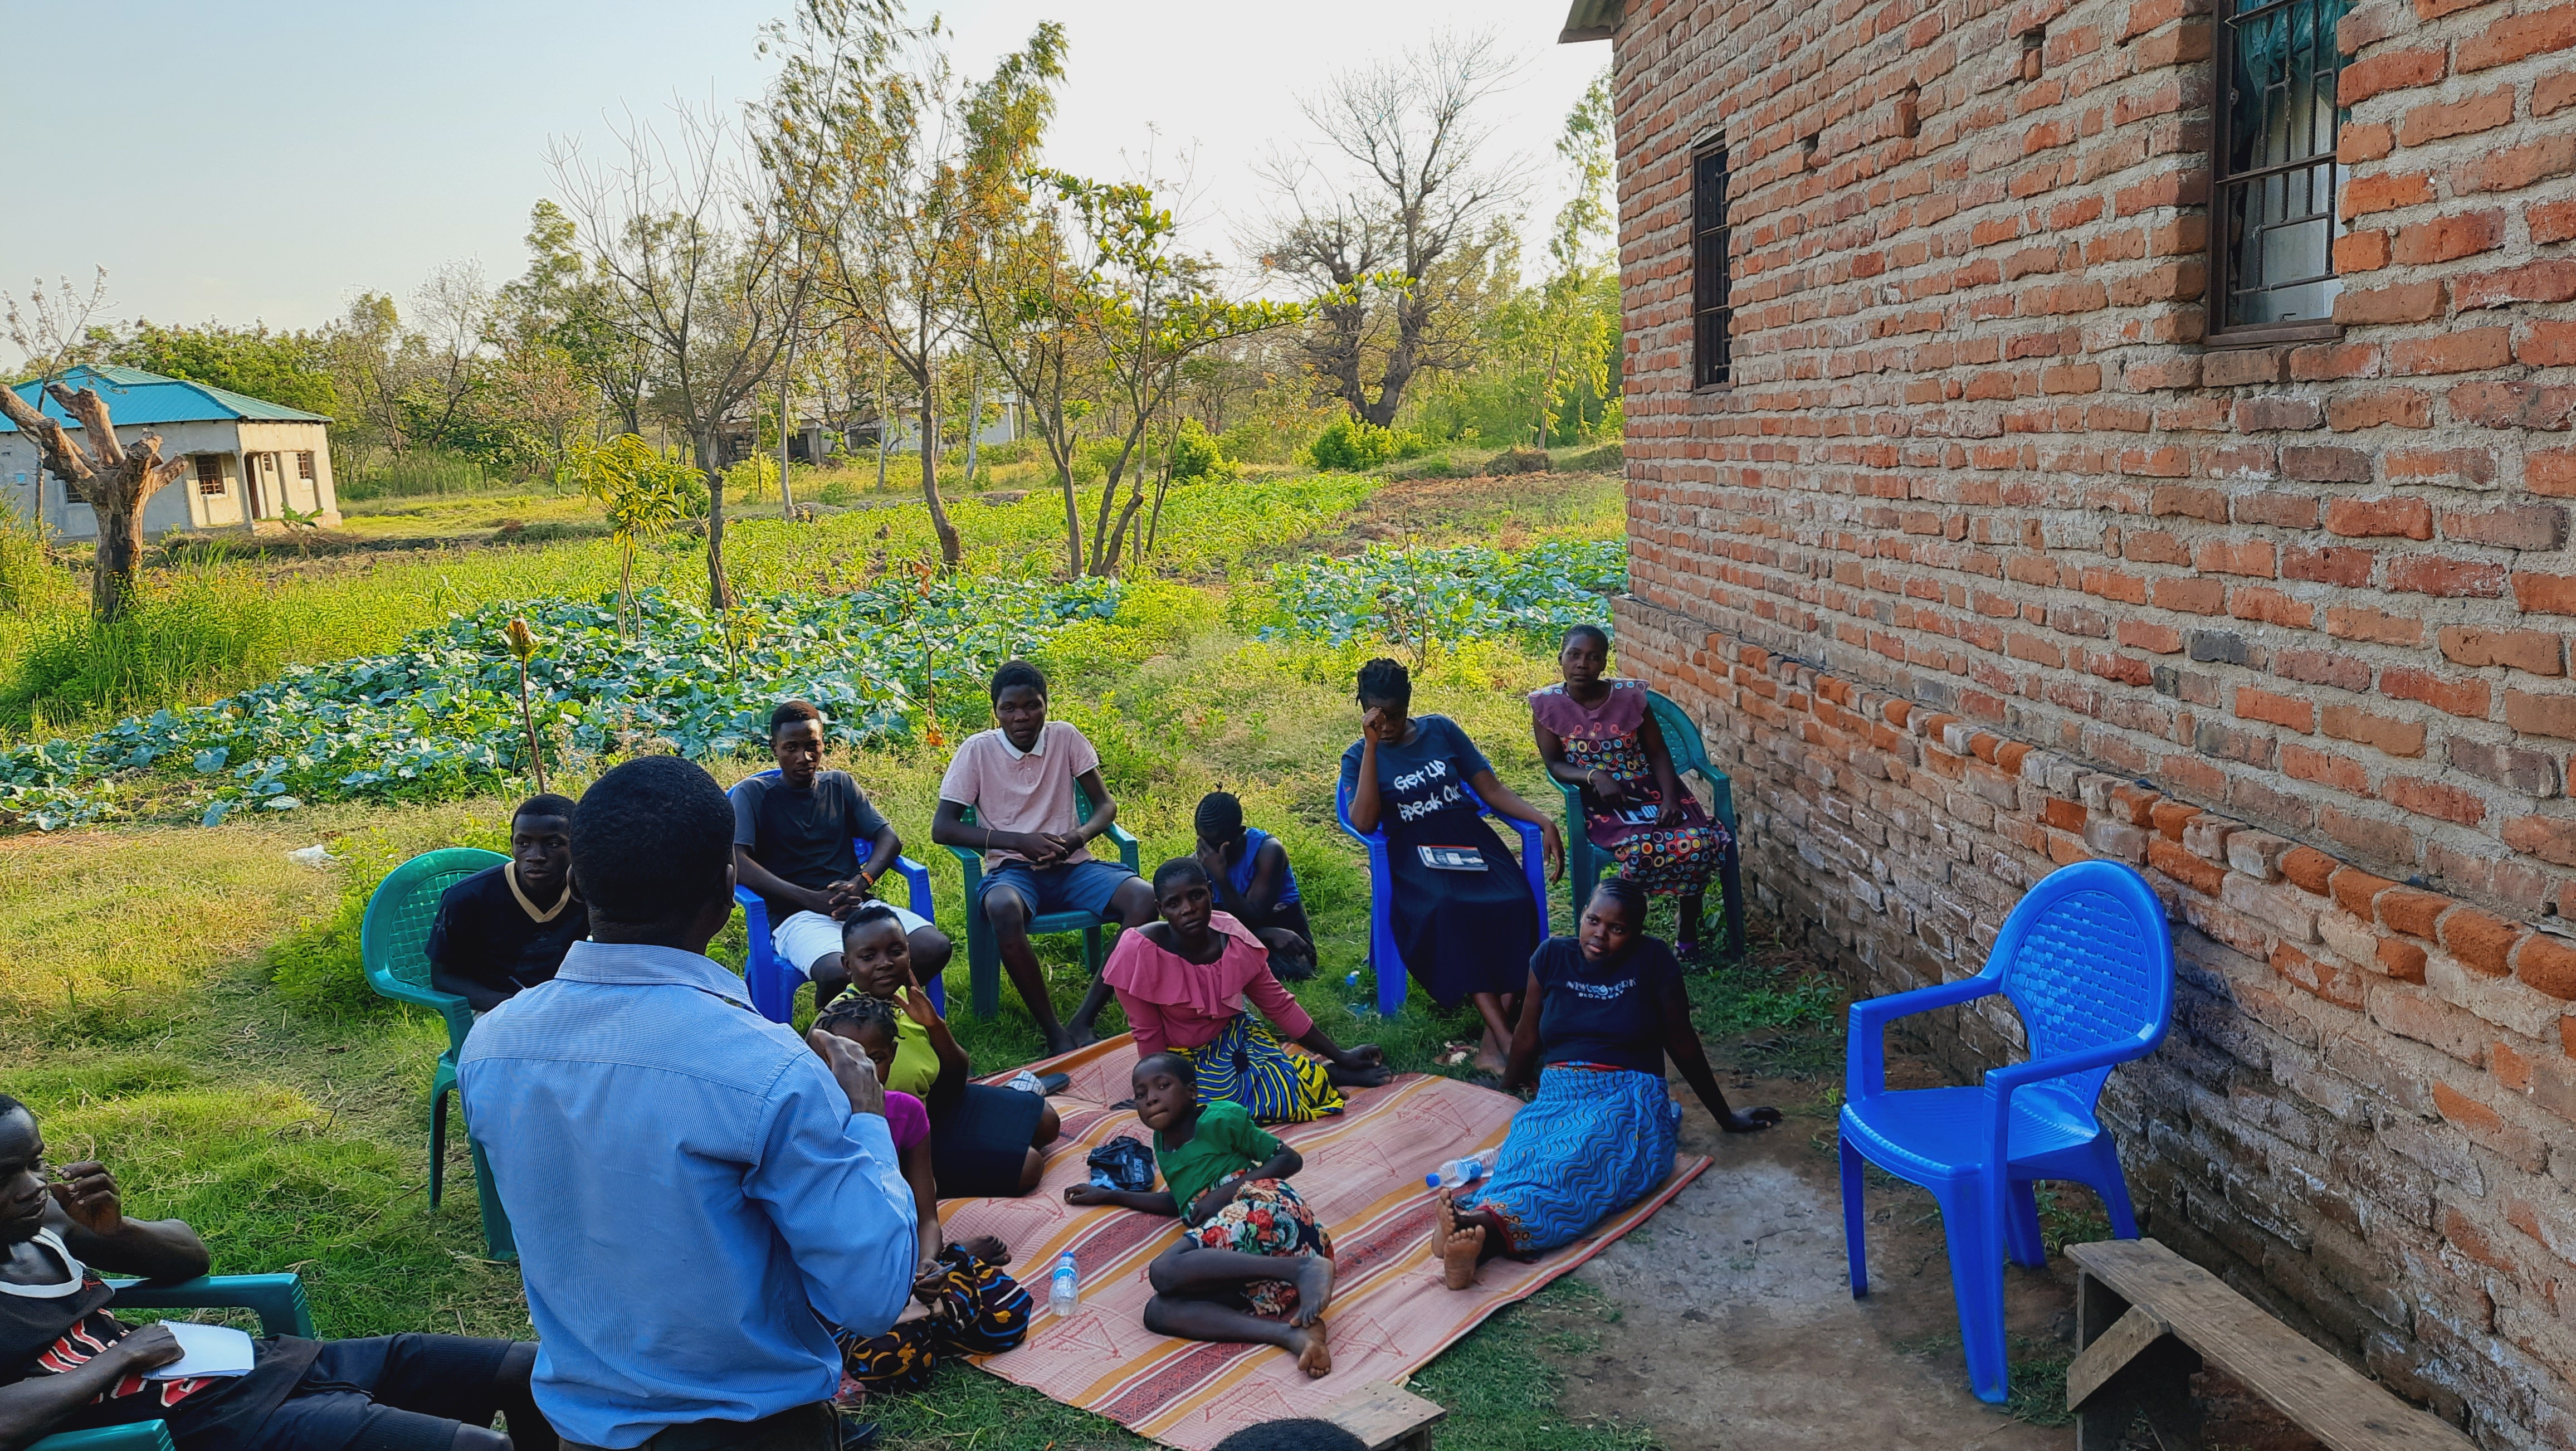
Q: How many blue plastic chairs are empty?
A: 1